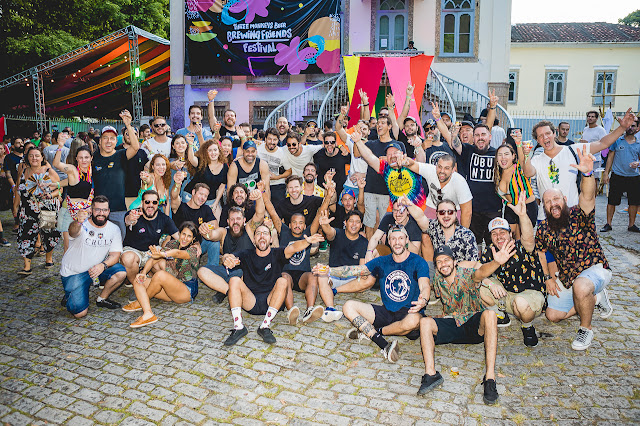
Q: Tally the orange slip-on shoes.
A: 2